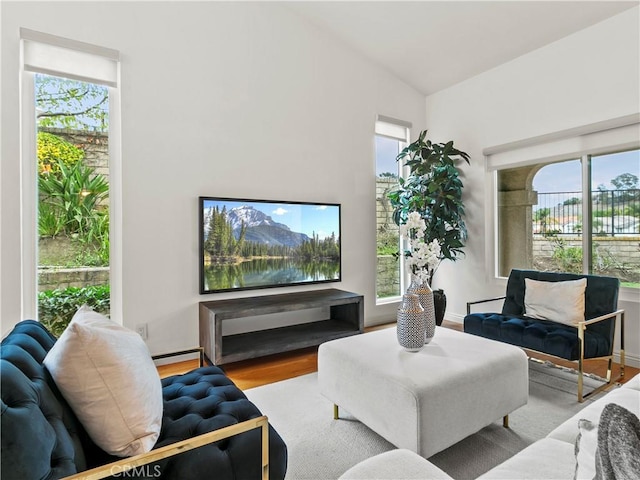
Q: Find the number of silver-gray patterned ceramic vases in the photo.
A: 2